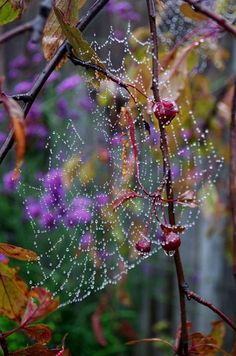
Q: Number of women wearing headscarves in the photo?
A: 0